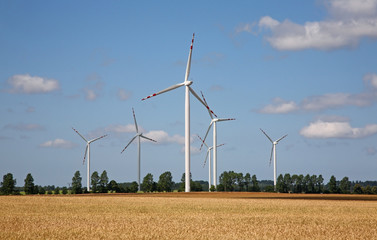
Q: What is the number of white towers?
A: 6